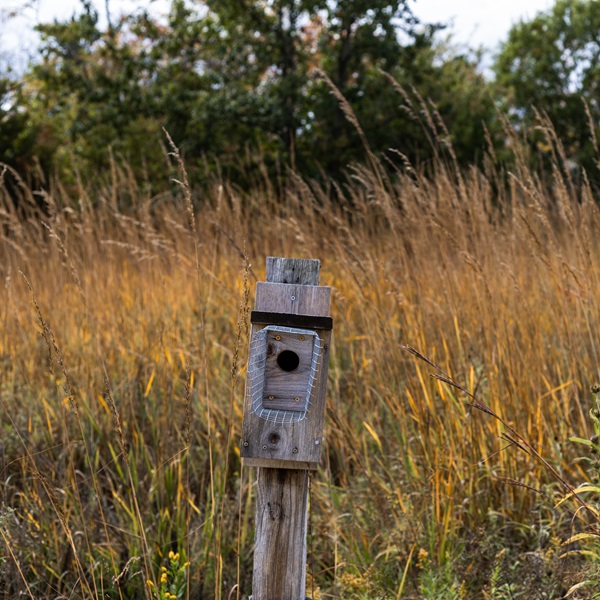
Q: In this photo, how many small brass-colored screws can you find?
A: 4